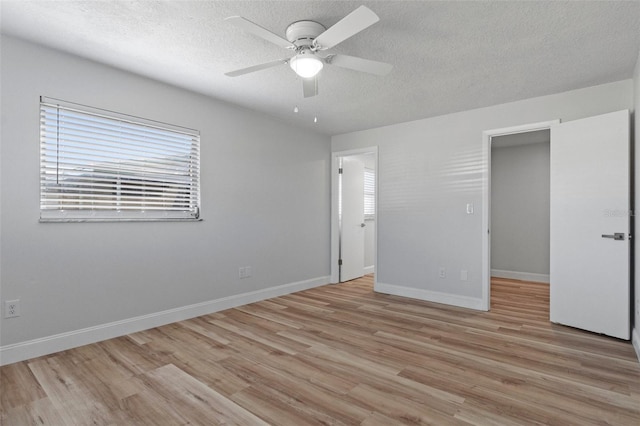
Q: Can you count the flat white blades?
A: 5